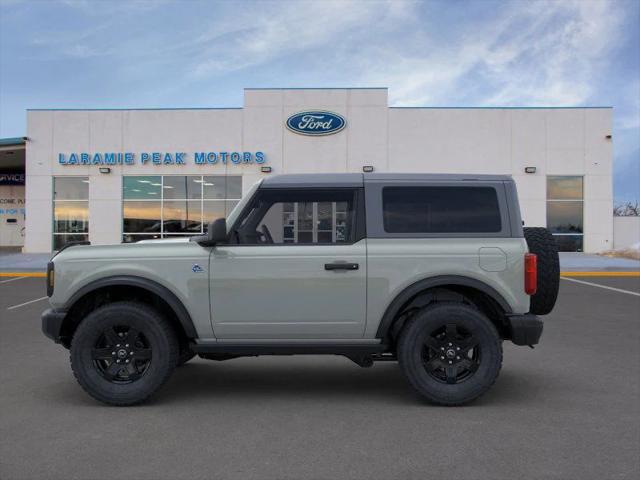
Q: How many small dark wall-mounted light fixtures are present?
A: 4